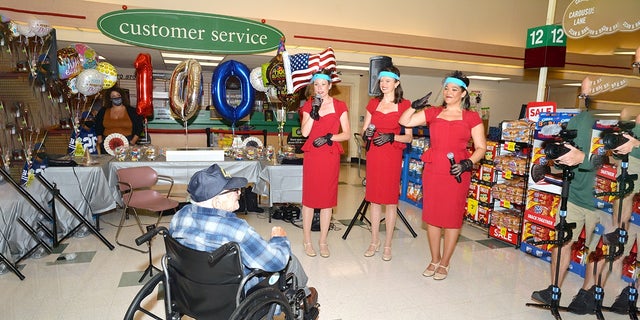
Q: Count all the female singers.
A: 3